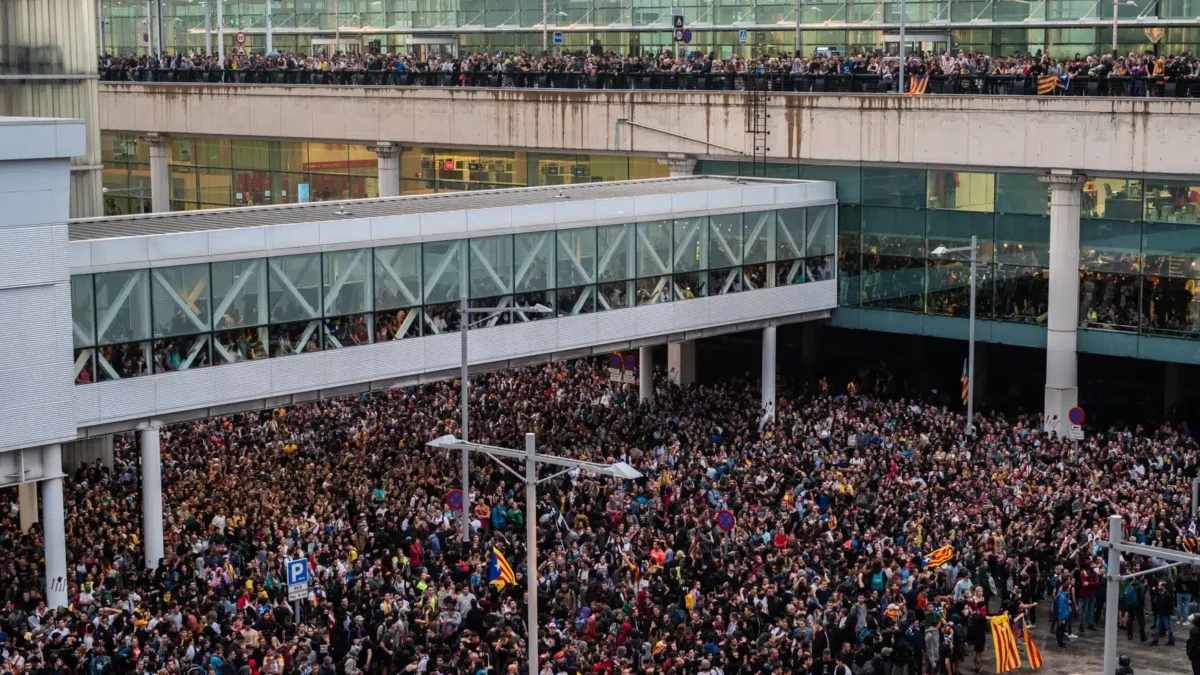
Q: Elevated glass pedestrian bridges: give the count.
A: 1